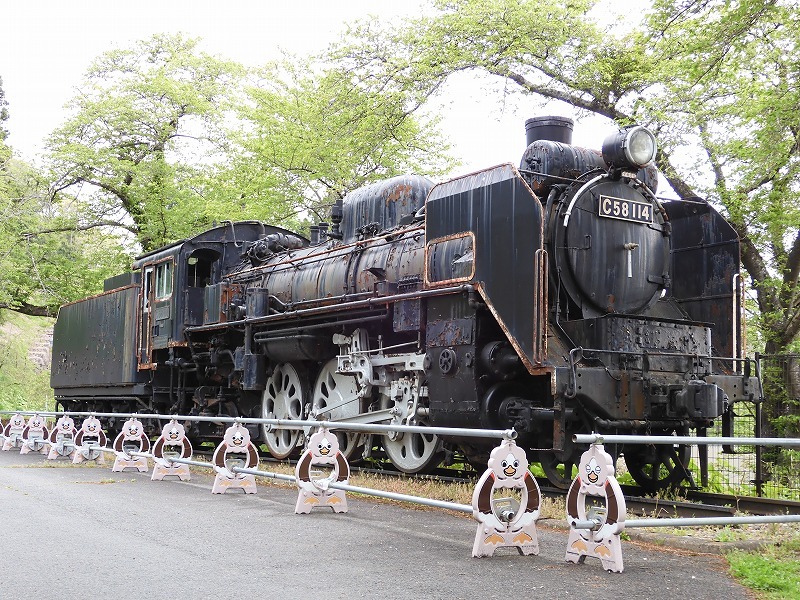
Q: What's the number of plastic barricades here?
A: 11